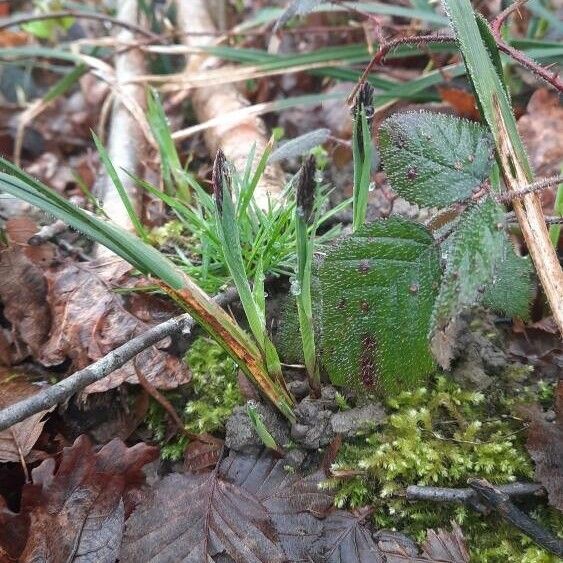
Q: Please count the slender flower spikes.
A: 3